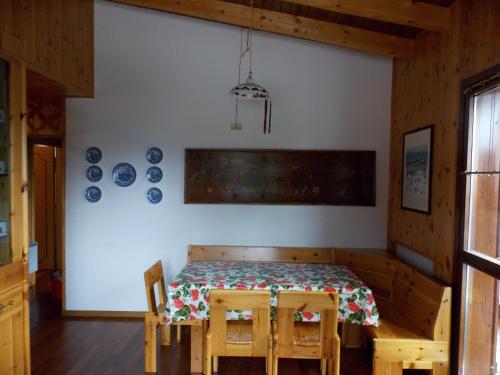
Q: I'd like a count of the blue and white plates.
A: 7